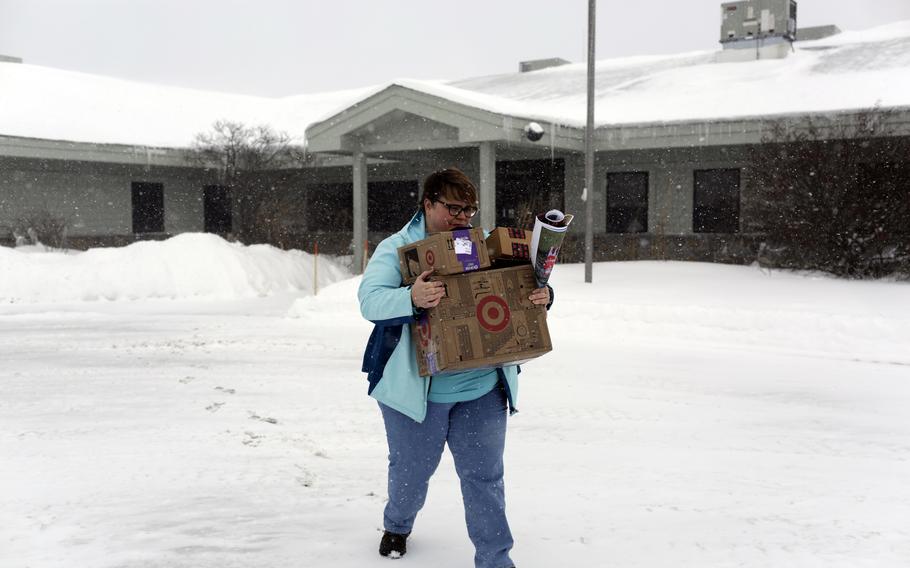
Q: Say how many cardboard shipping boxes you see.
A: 3